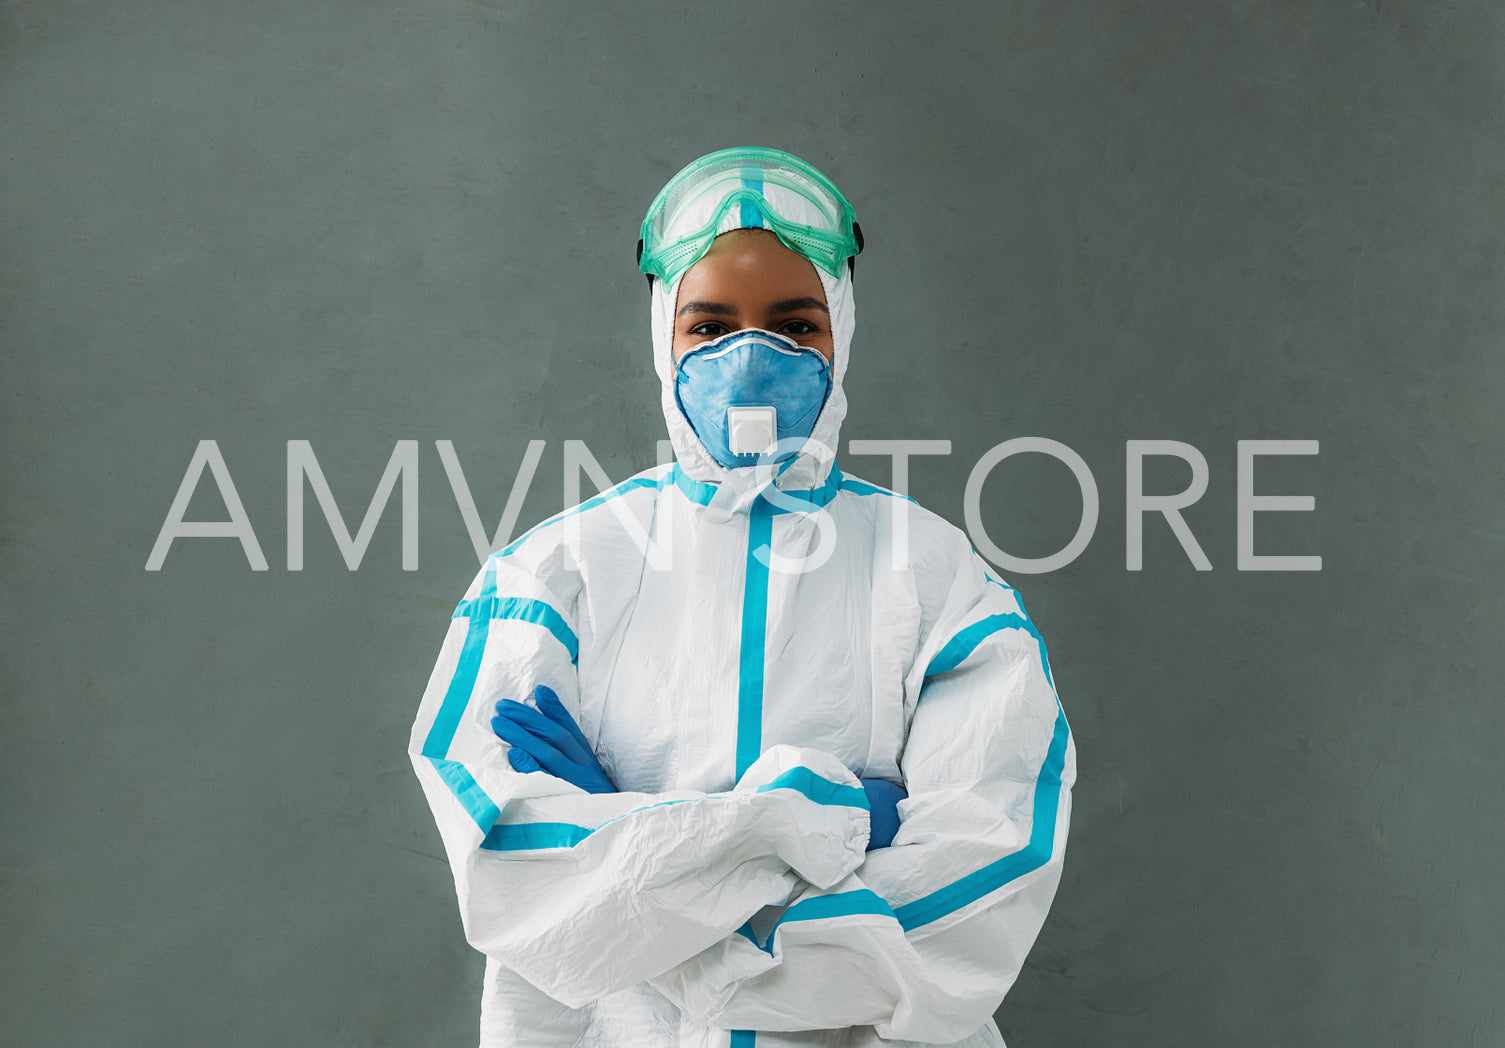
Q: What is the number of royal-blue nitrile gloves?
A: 2